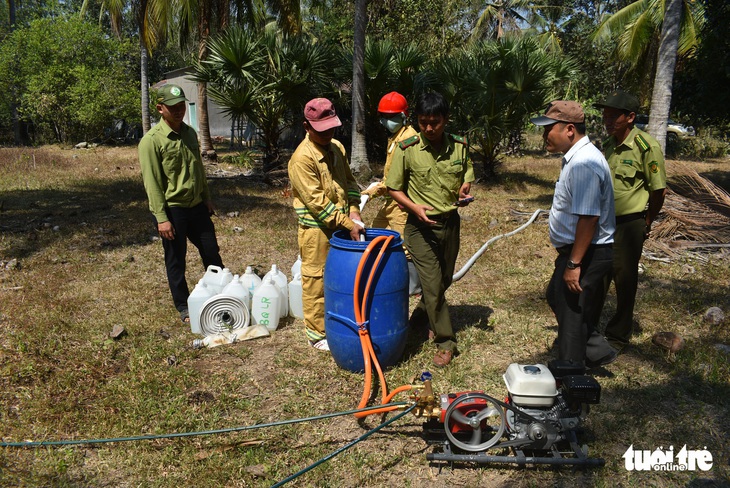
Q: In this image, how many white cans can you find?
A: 8